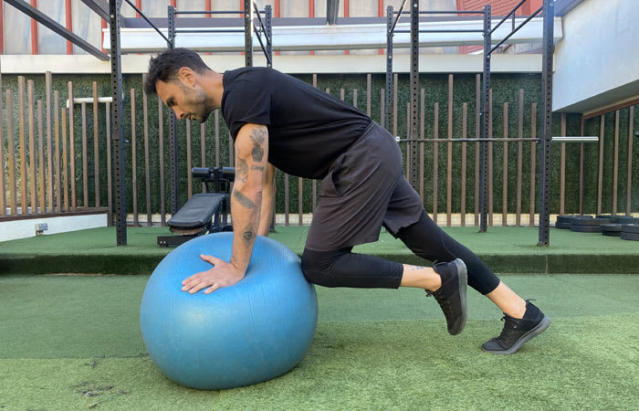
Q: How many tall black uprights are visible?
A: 8